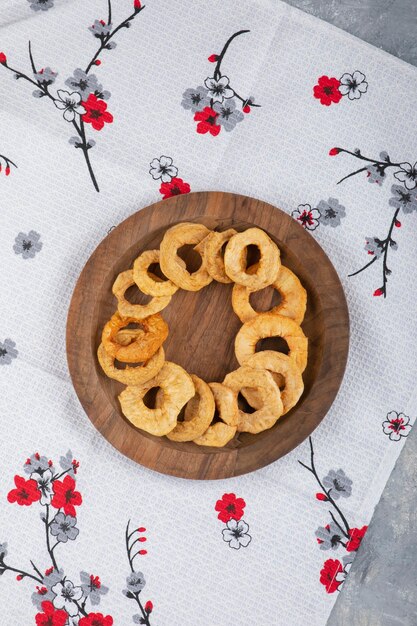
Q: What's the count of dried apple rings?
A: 14